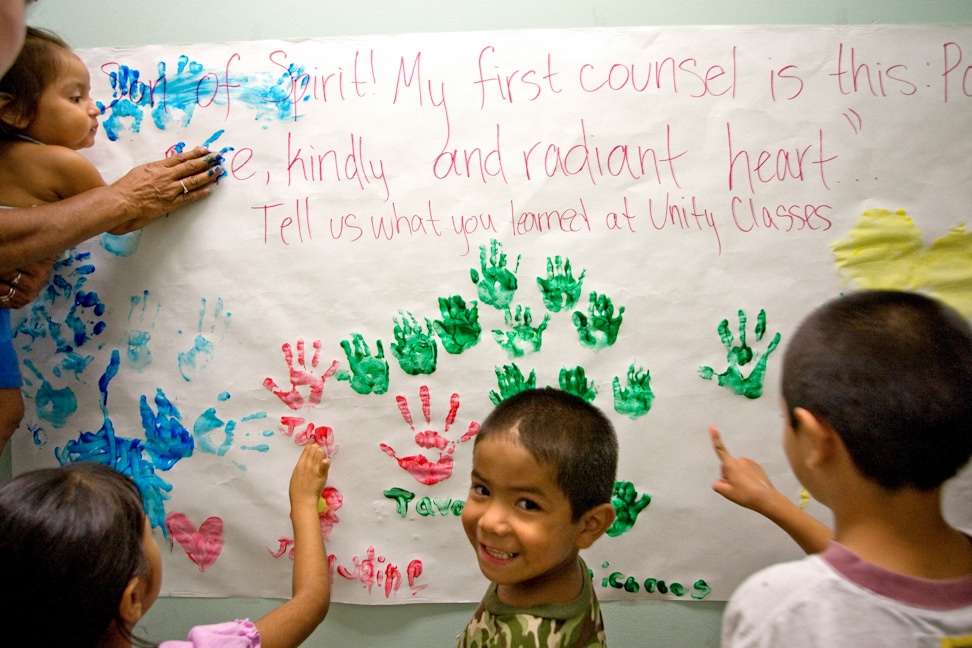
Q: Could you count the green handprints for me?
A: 12